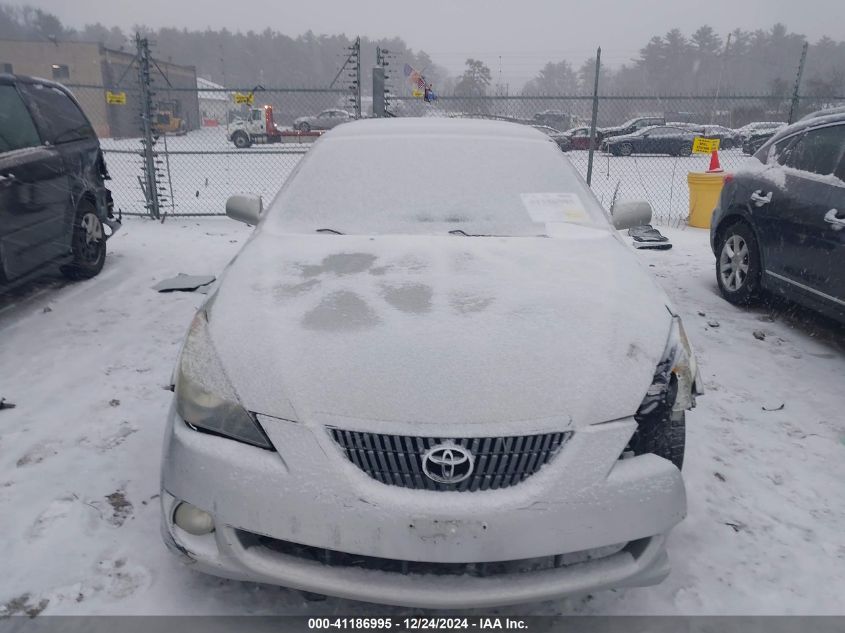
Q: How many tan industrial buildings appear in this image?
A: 1